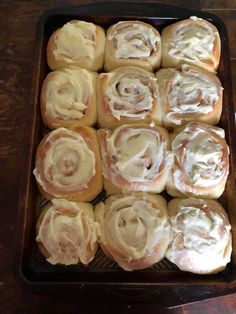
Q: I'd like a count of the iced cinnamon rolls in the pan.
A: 12